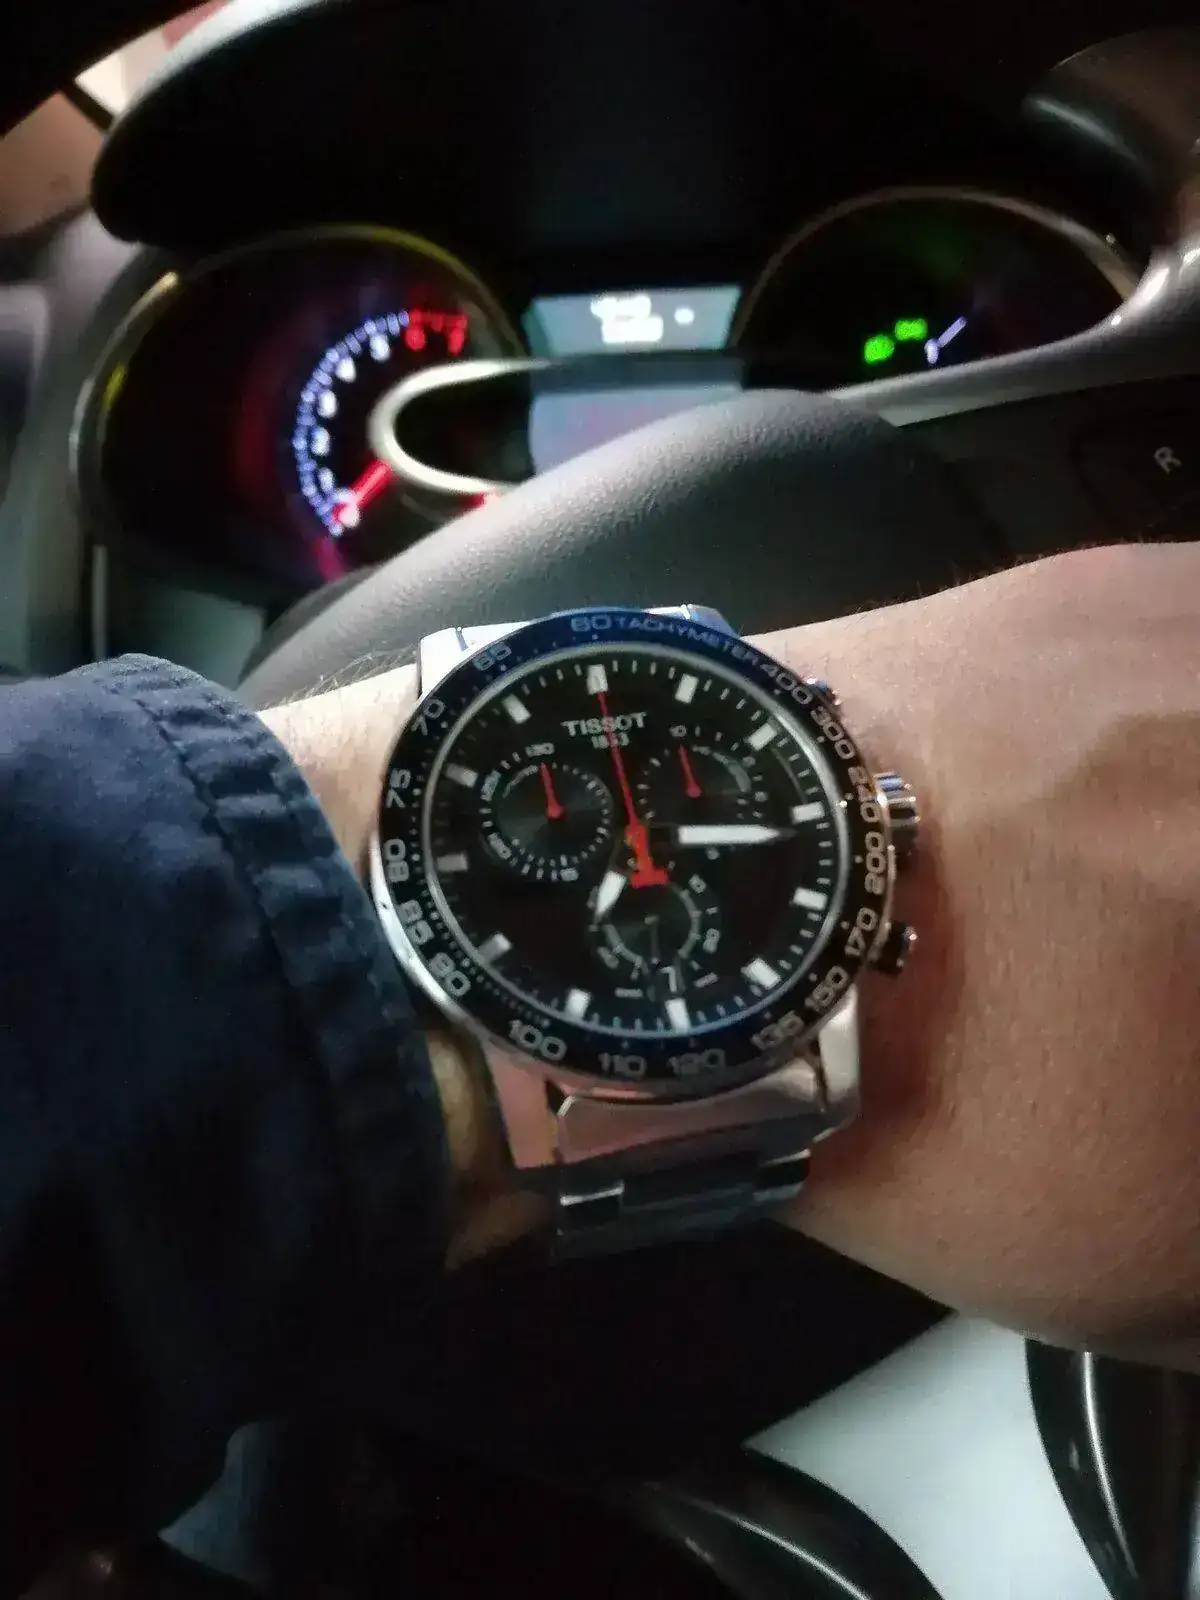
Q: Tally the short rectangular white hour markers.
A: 12